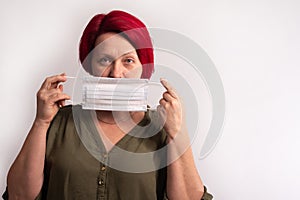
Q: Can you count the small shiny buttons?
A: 3